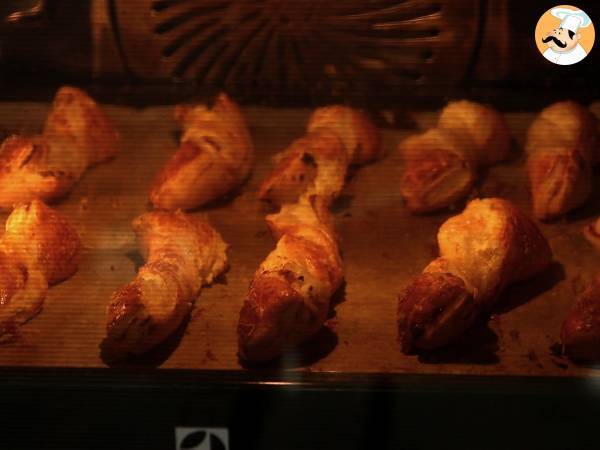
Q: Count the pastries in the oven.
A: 10